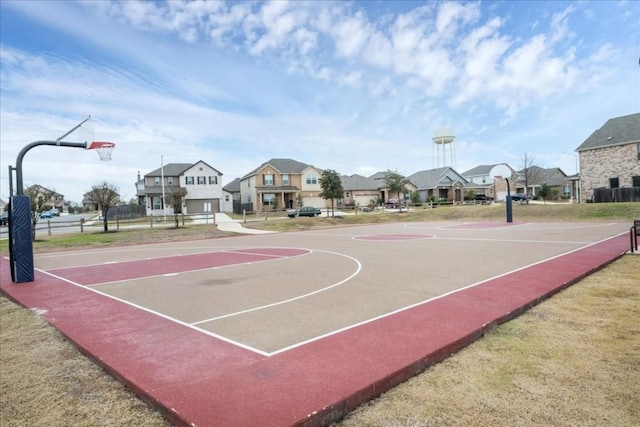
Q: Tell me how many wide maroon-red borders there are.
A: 2